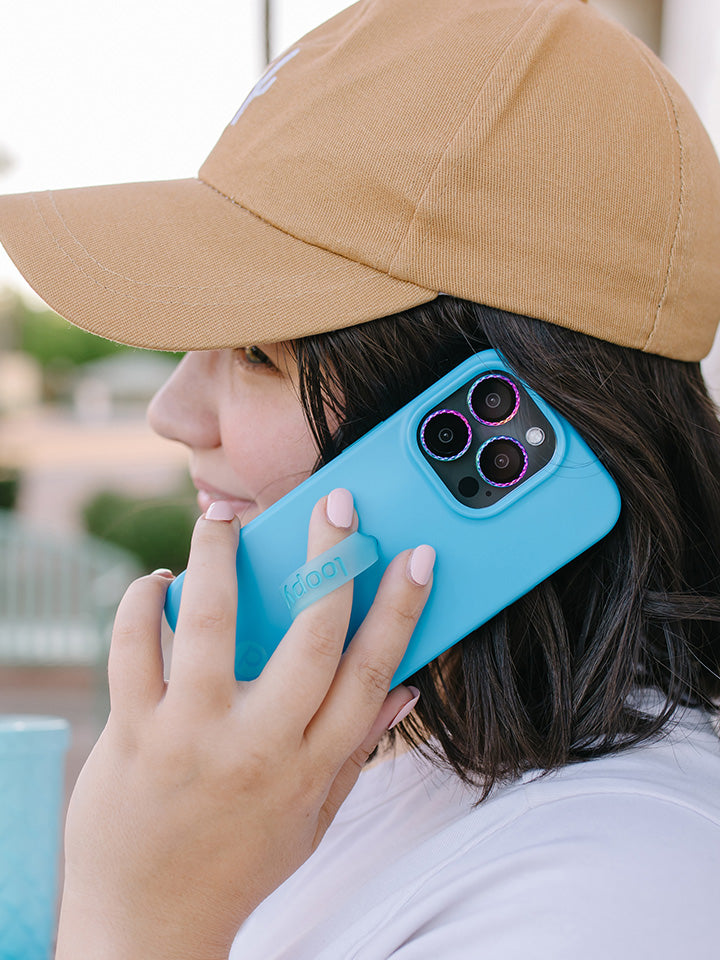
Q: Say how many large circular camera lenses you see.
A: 3